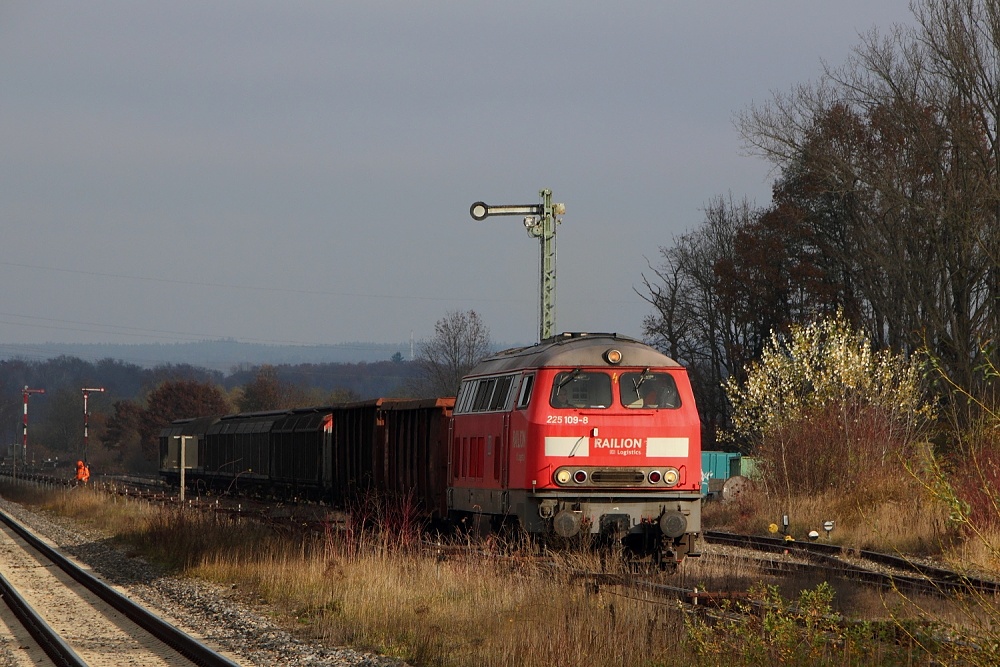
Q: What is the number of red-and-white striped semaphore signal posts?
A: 2